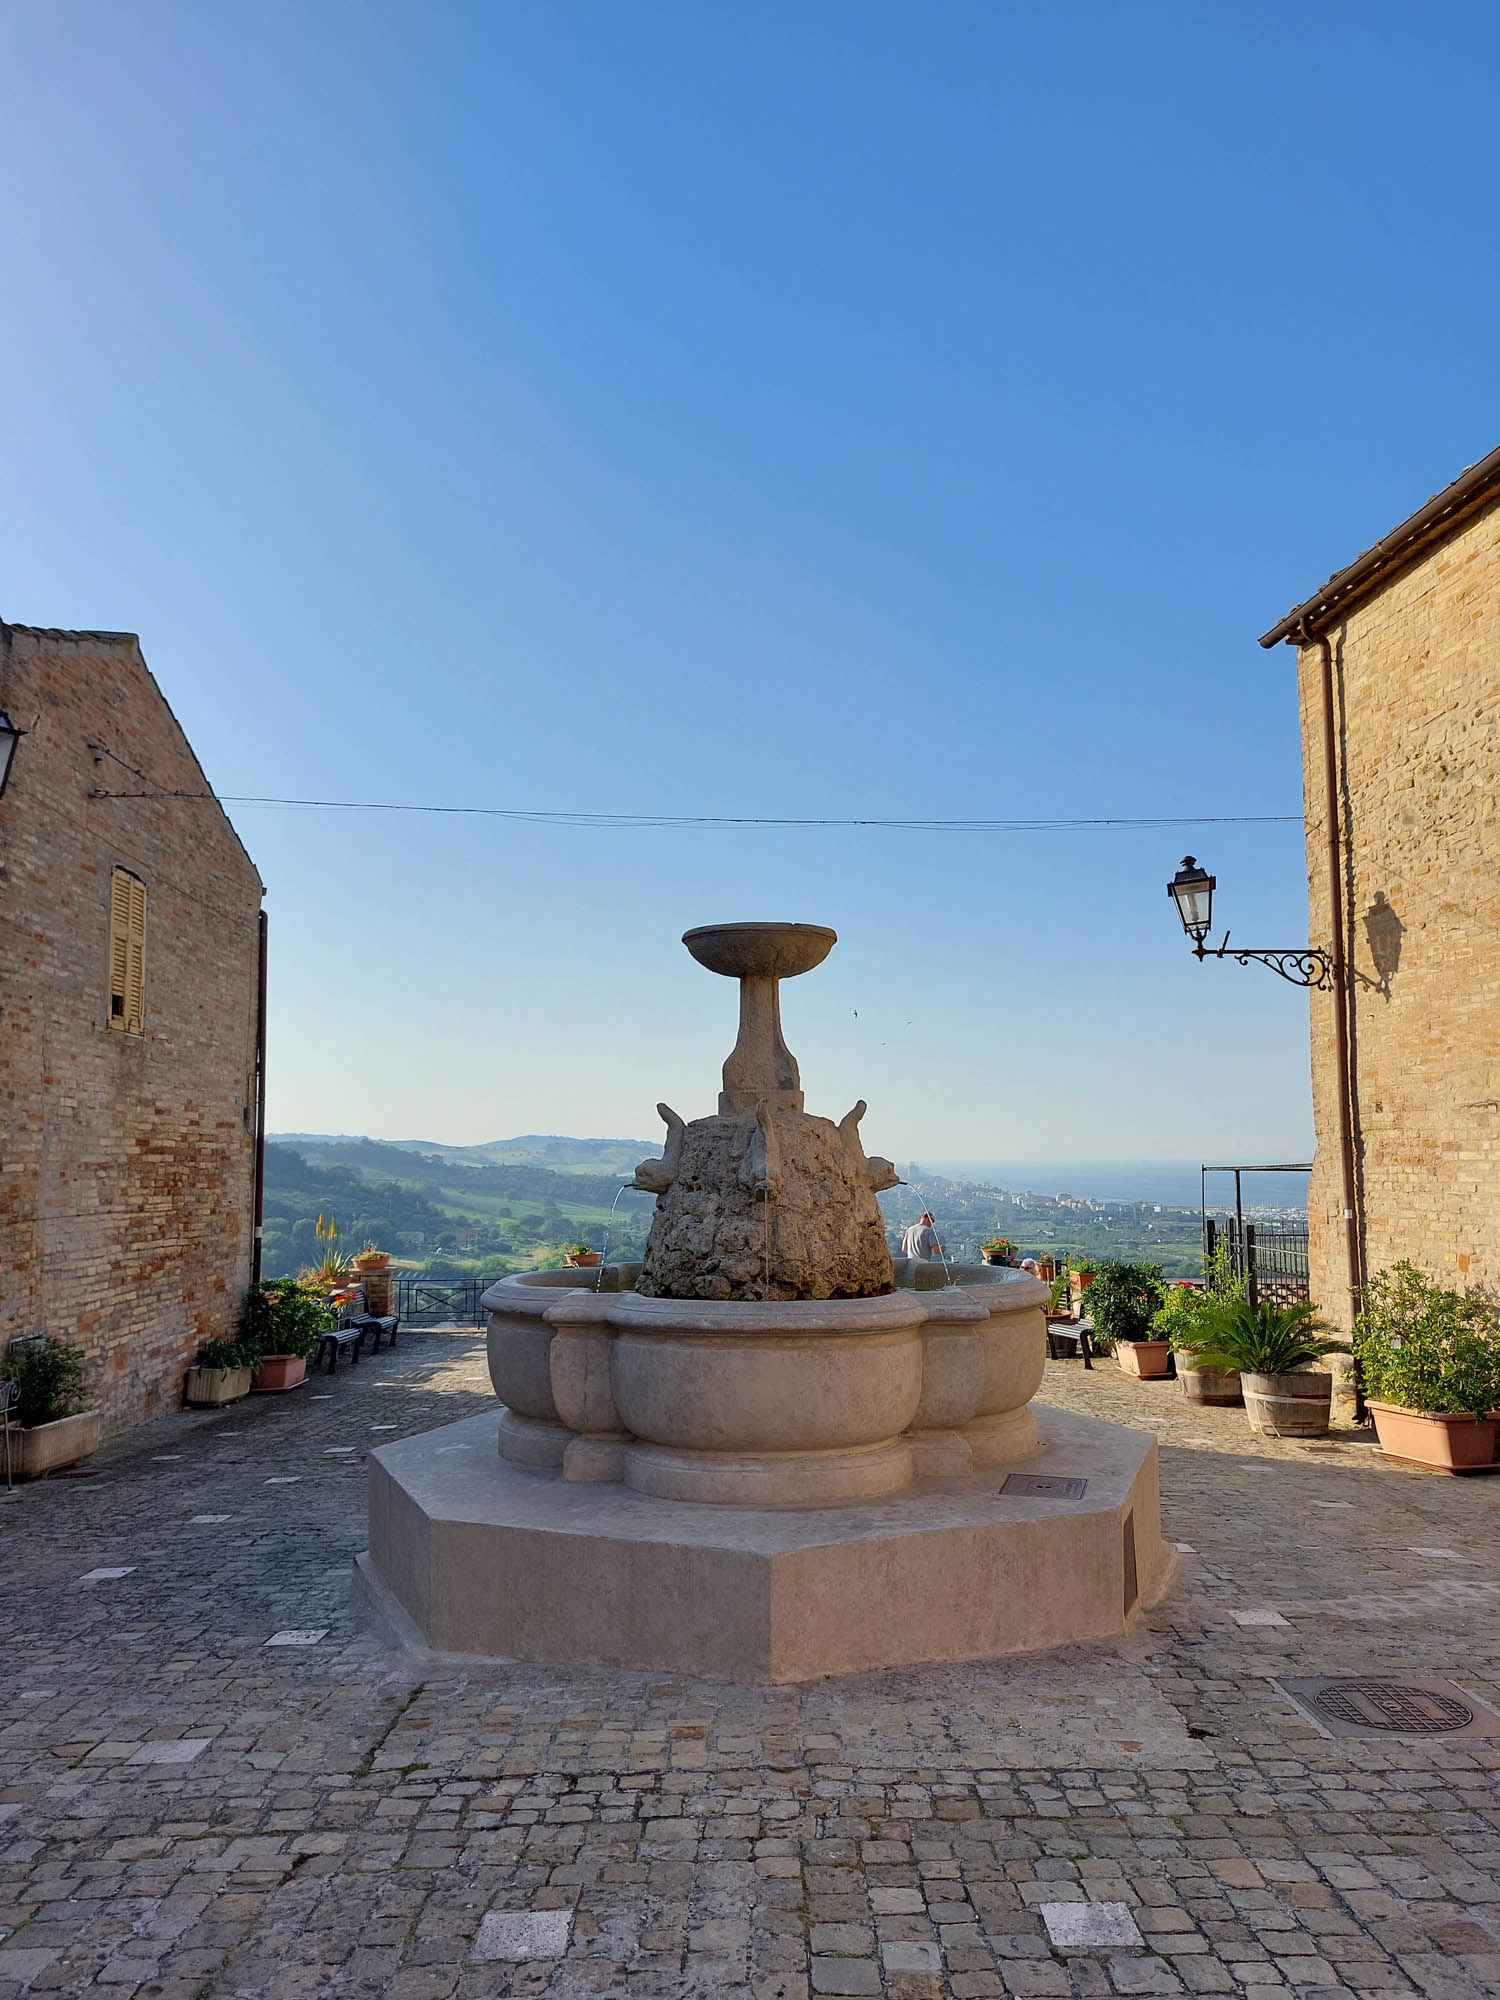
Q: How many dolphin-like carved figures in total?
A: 3